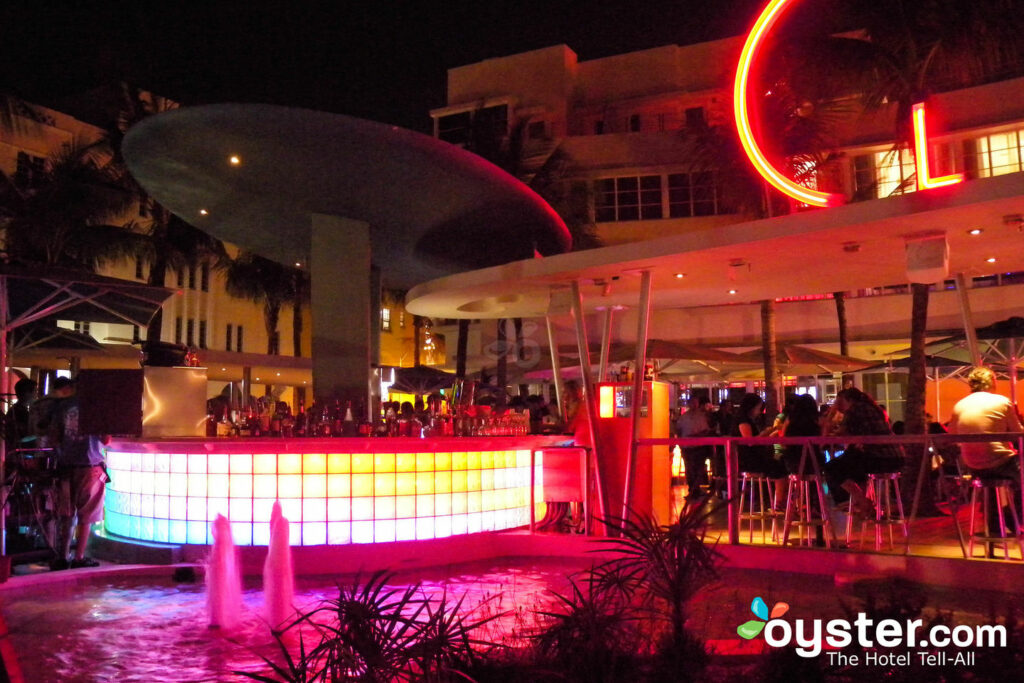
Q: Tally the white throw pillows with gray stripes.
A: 0